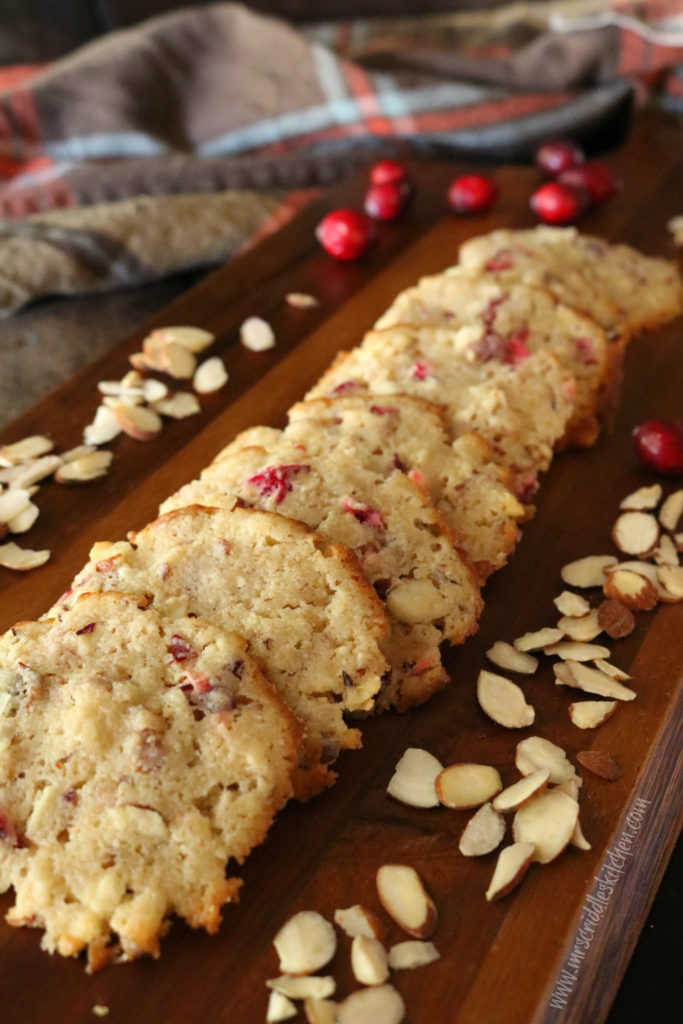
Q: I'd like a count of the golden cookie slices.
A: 7